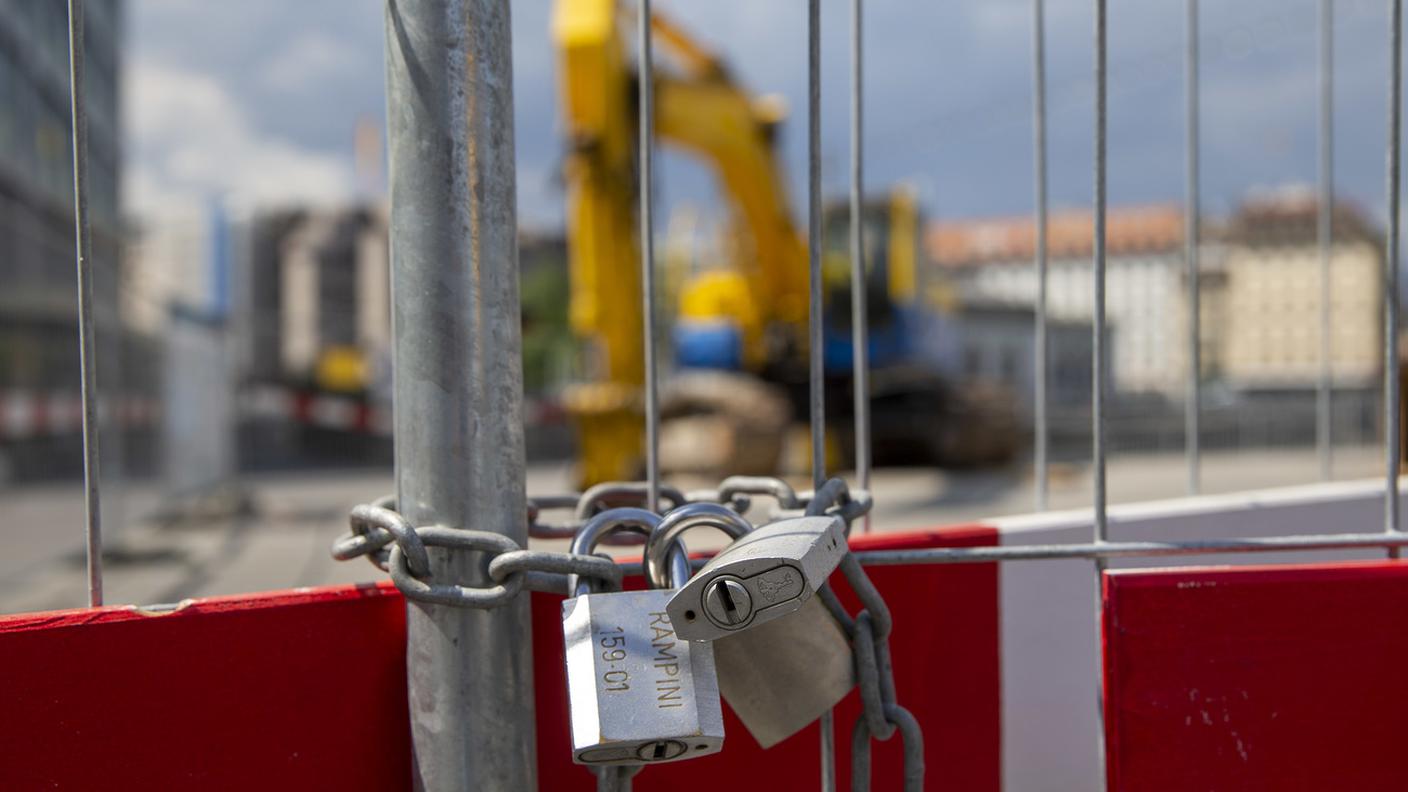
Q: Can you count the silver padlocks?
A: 3